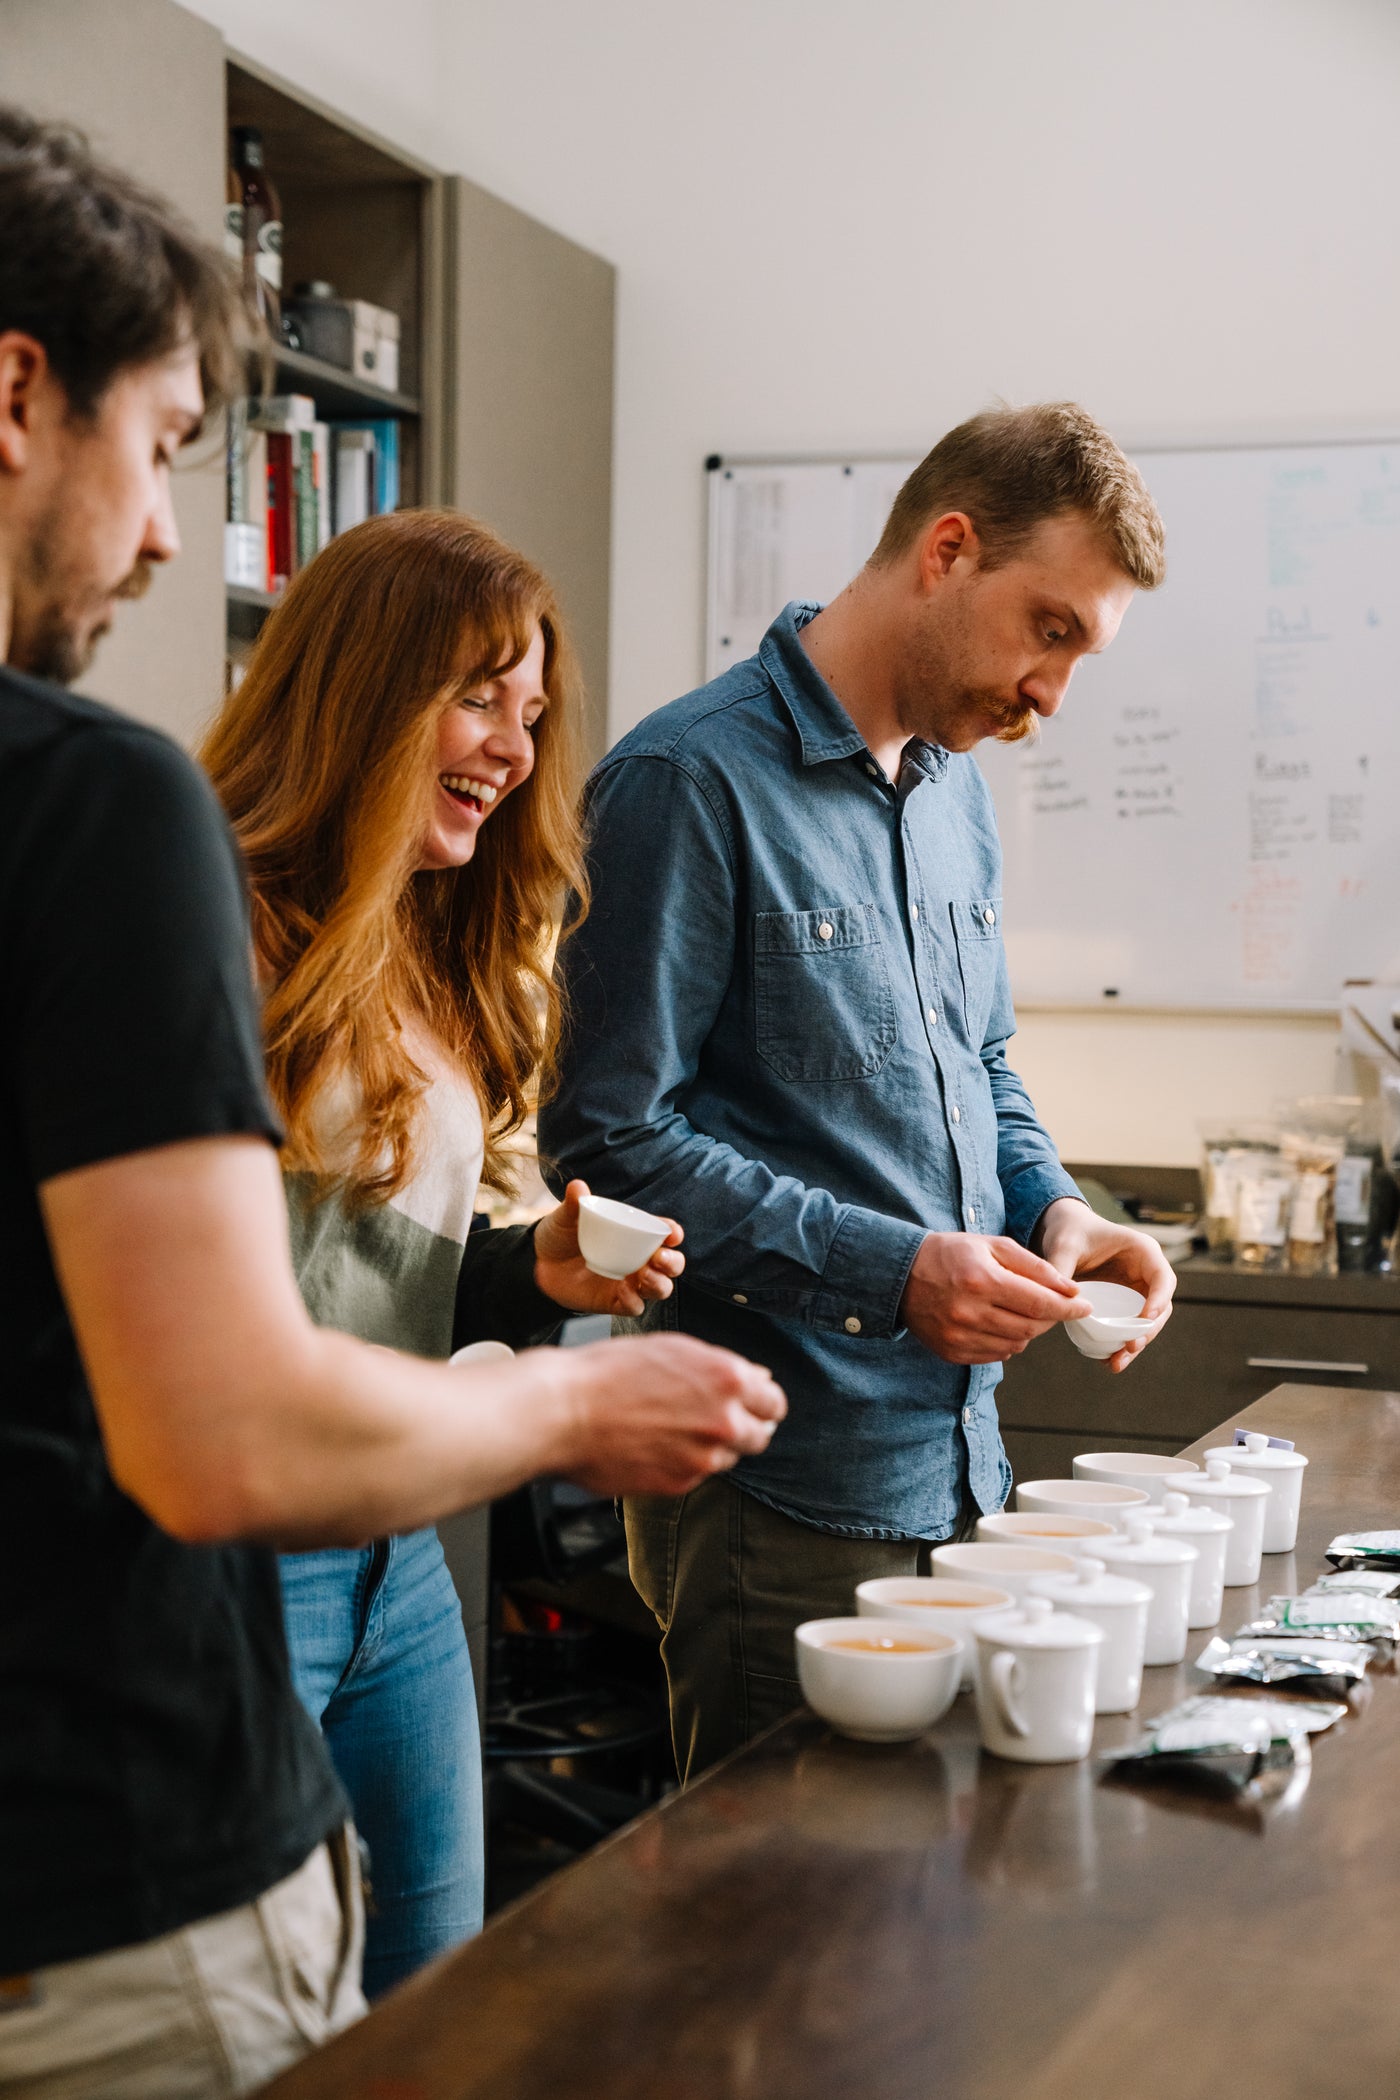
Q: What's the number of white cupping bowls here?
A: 6